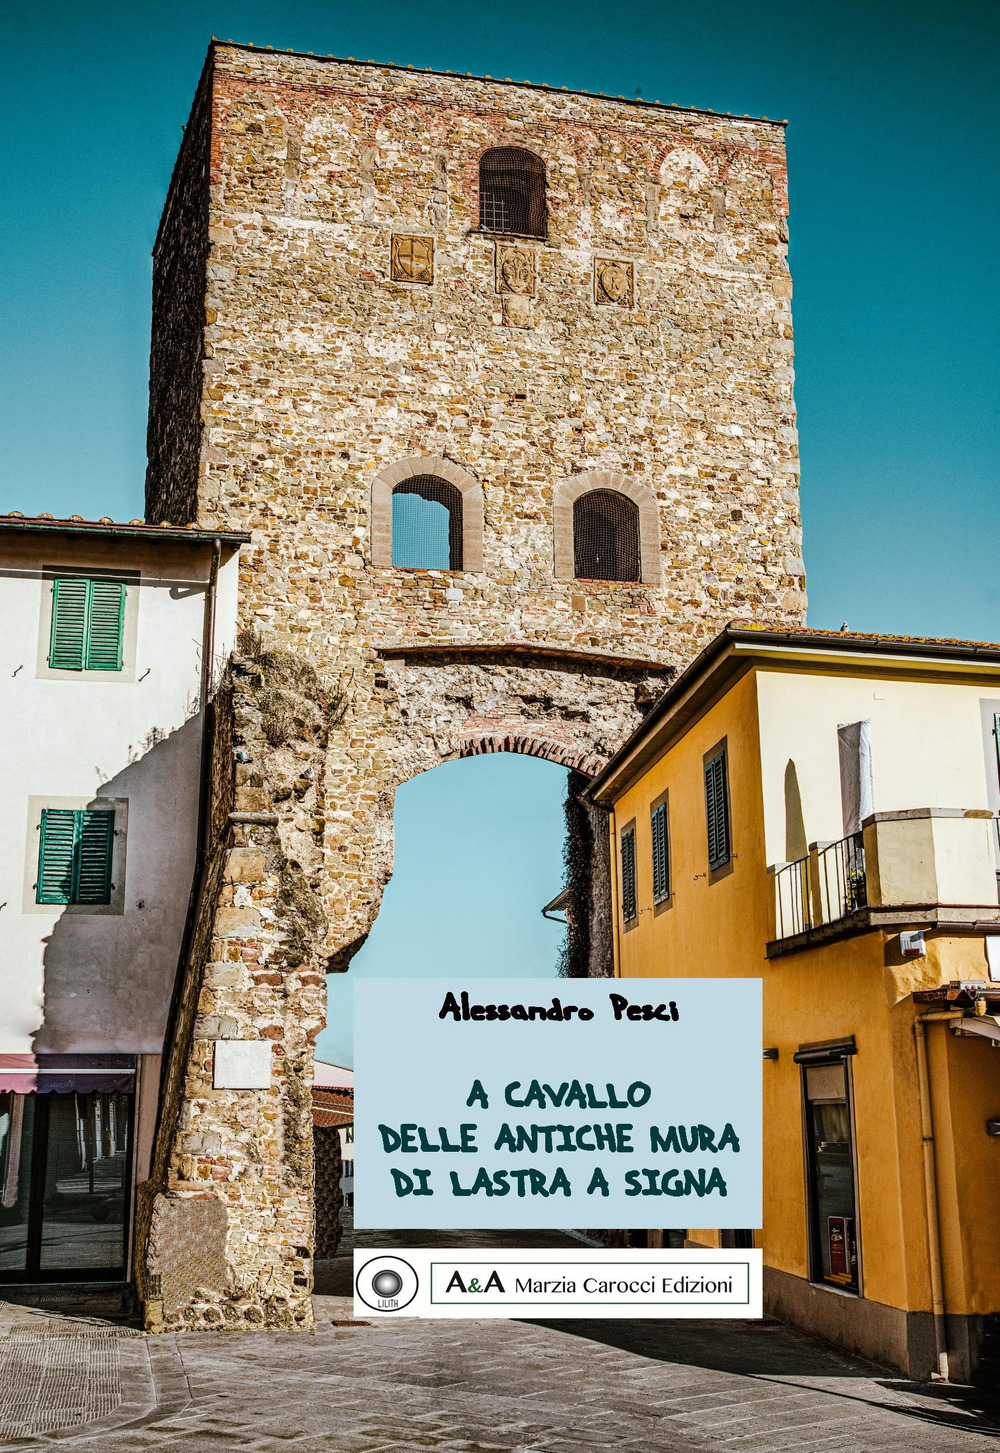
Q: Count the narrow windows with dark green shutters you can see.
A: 3